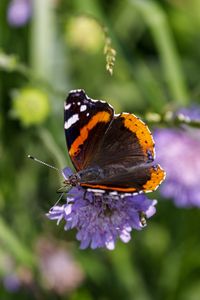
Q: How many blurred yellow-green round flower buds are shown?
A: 2